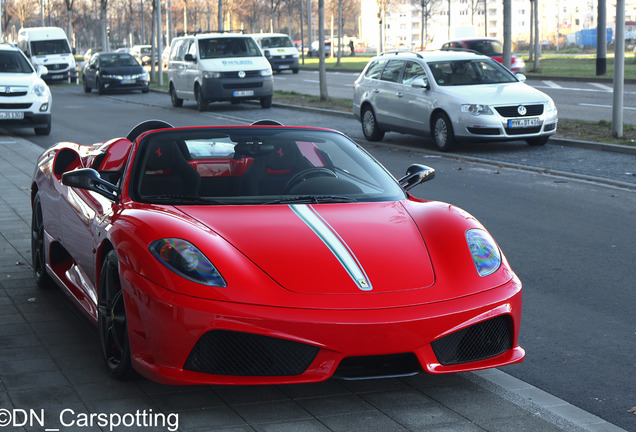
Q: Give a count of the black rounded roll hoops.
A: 2